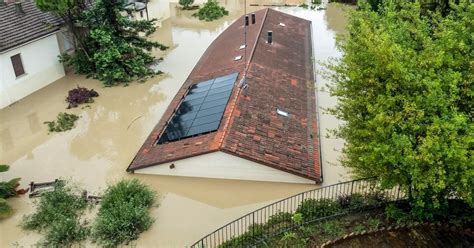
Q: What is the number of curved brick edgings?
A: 1